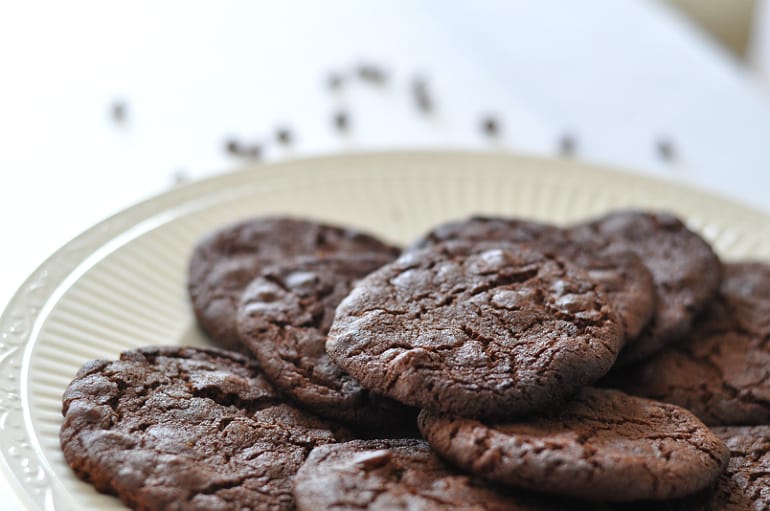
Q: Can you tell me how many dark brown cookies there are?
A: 10